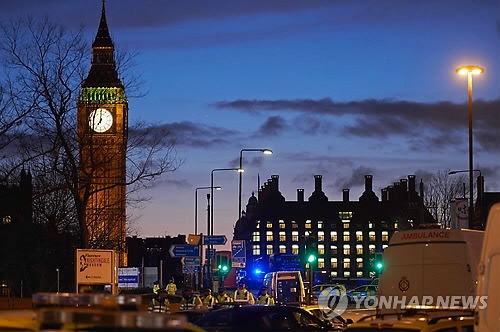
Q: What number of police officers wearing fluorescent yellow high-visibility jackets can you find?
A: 8